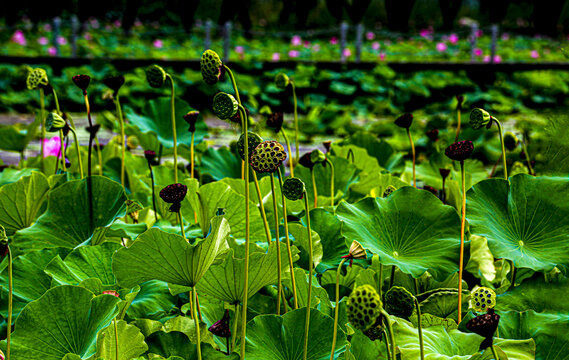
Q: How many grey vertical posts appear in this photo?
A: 8